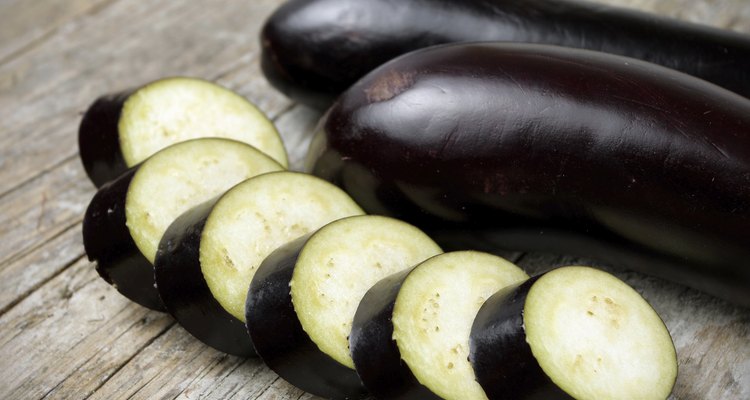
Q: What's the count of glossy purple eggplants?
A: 2